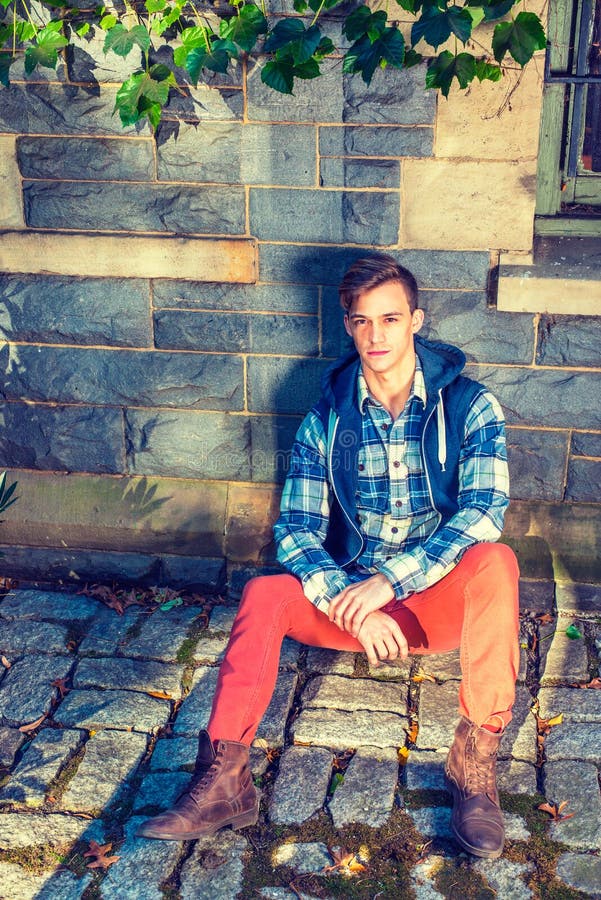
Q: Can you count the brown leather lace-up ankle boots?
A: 2